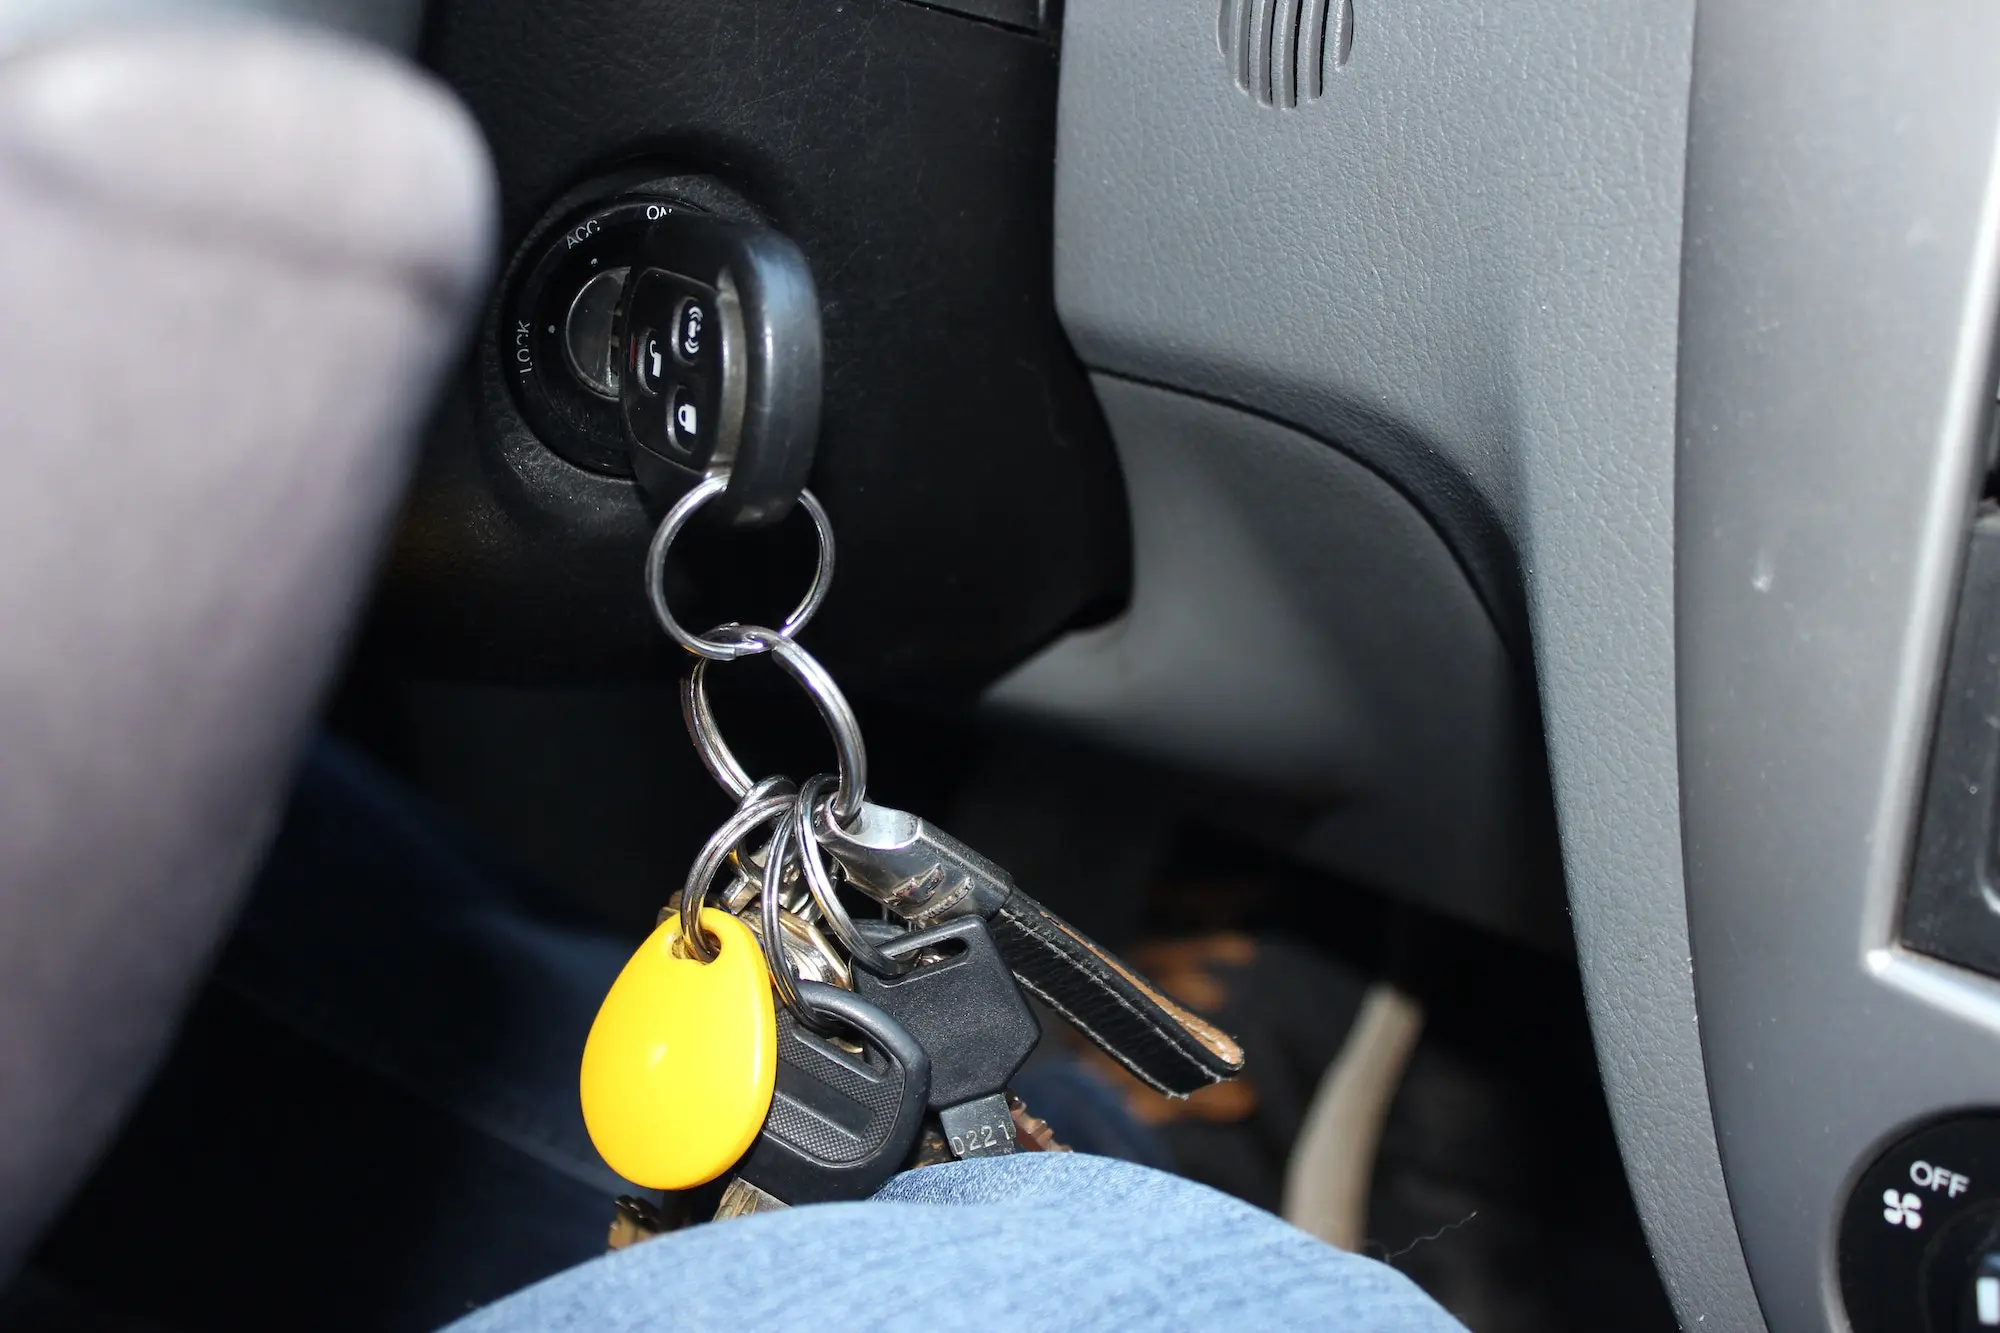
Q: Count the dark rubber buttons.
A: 3